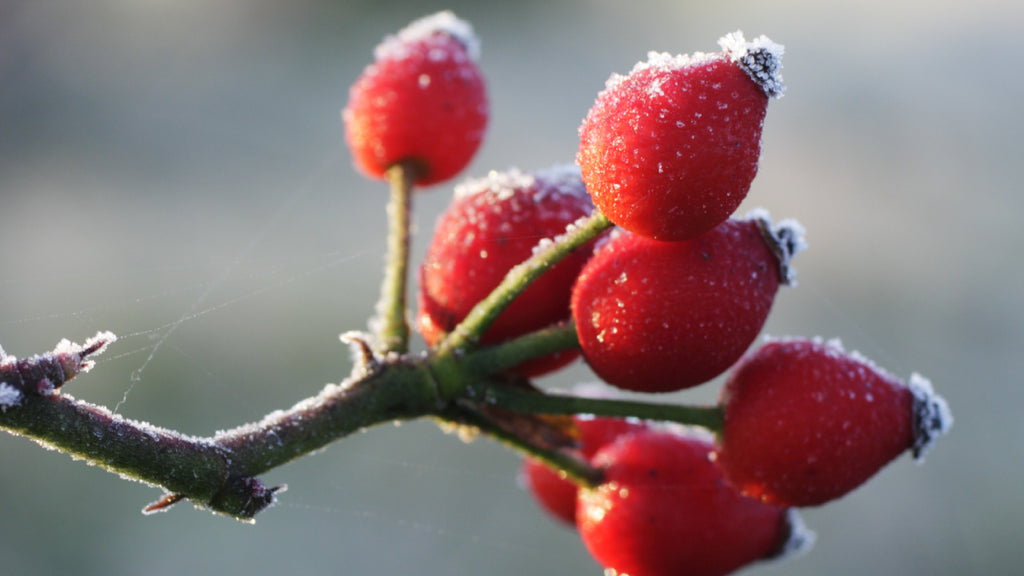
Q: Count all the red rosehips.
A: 7